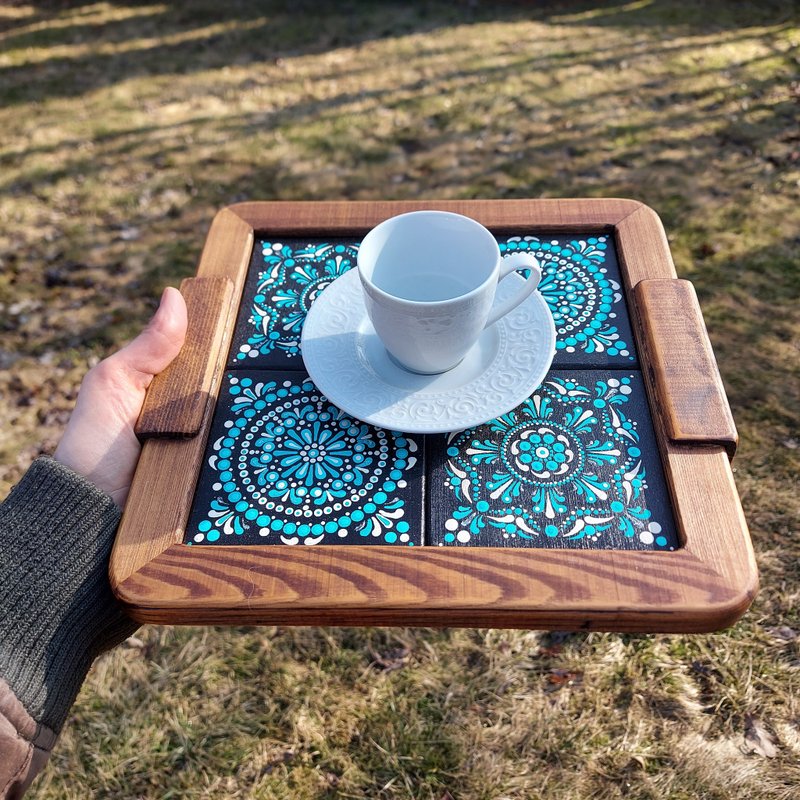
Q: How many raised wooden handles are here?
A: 2